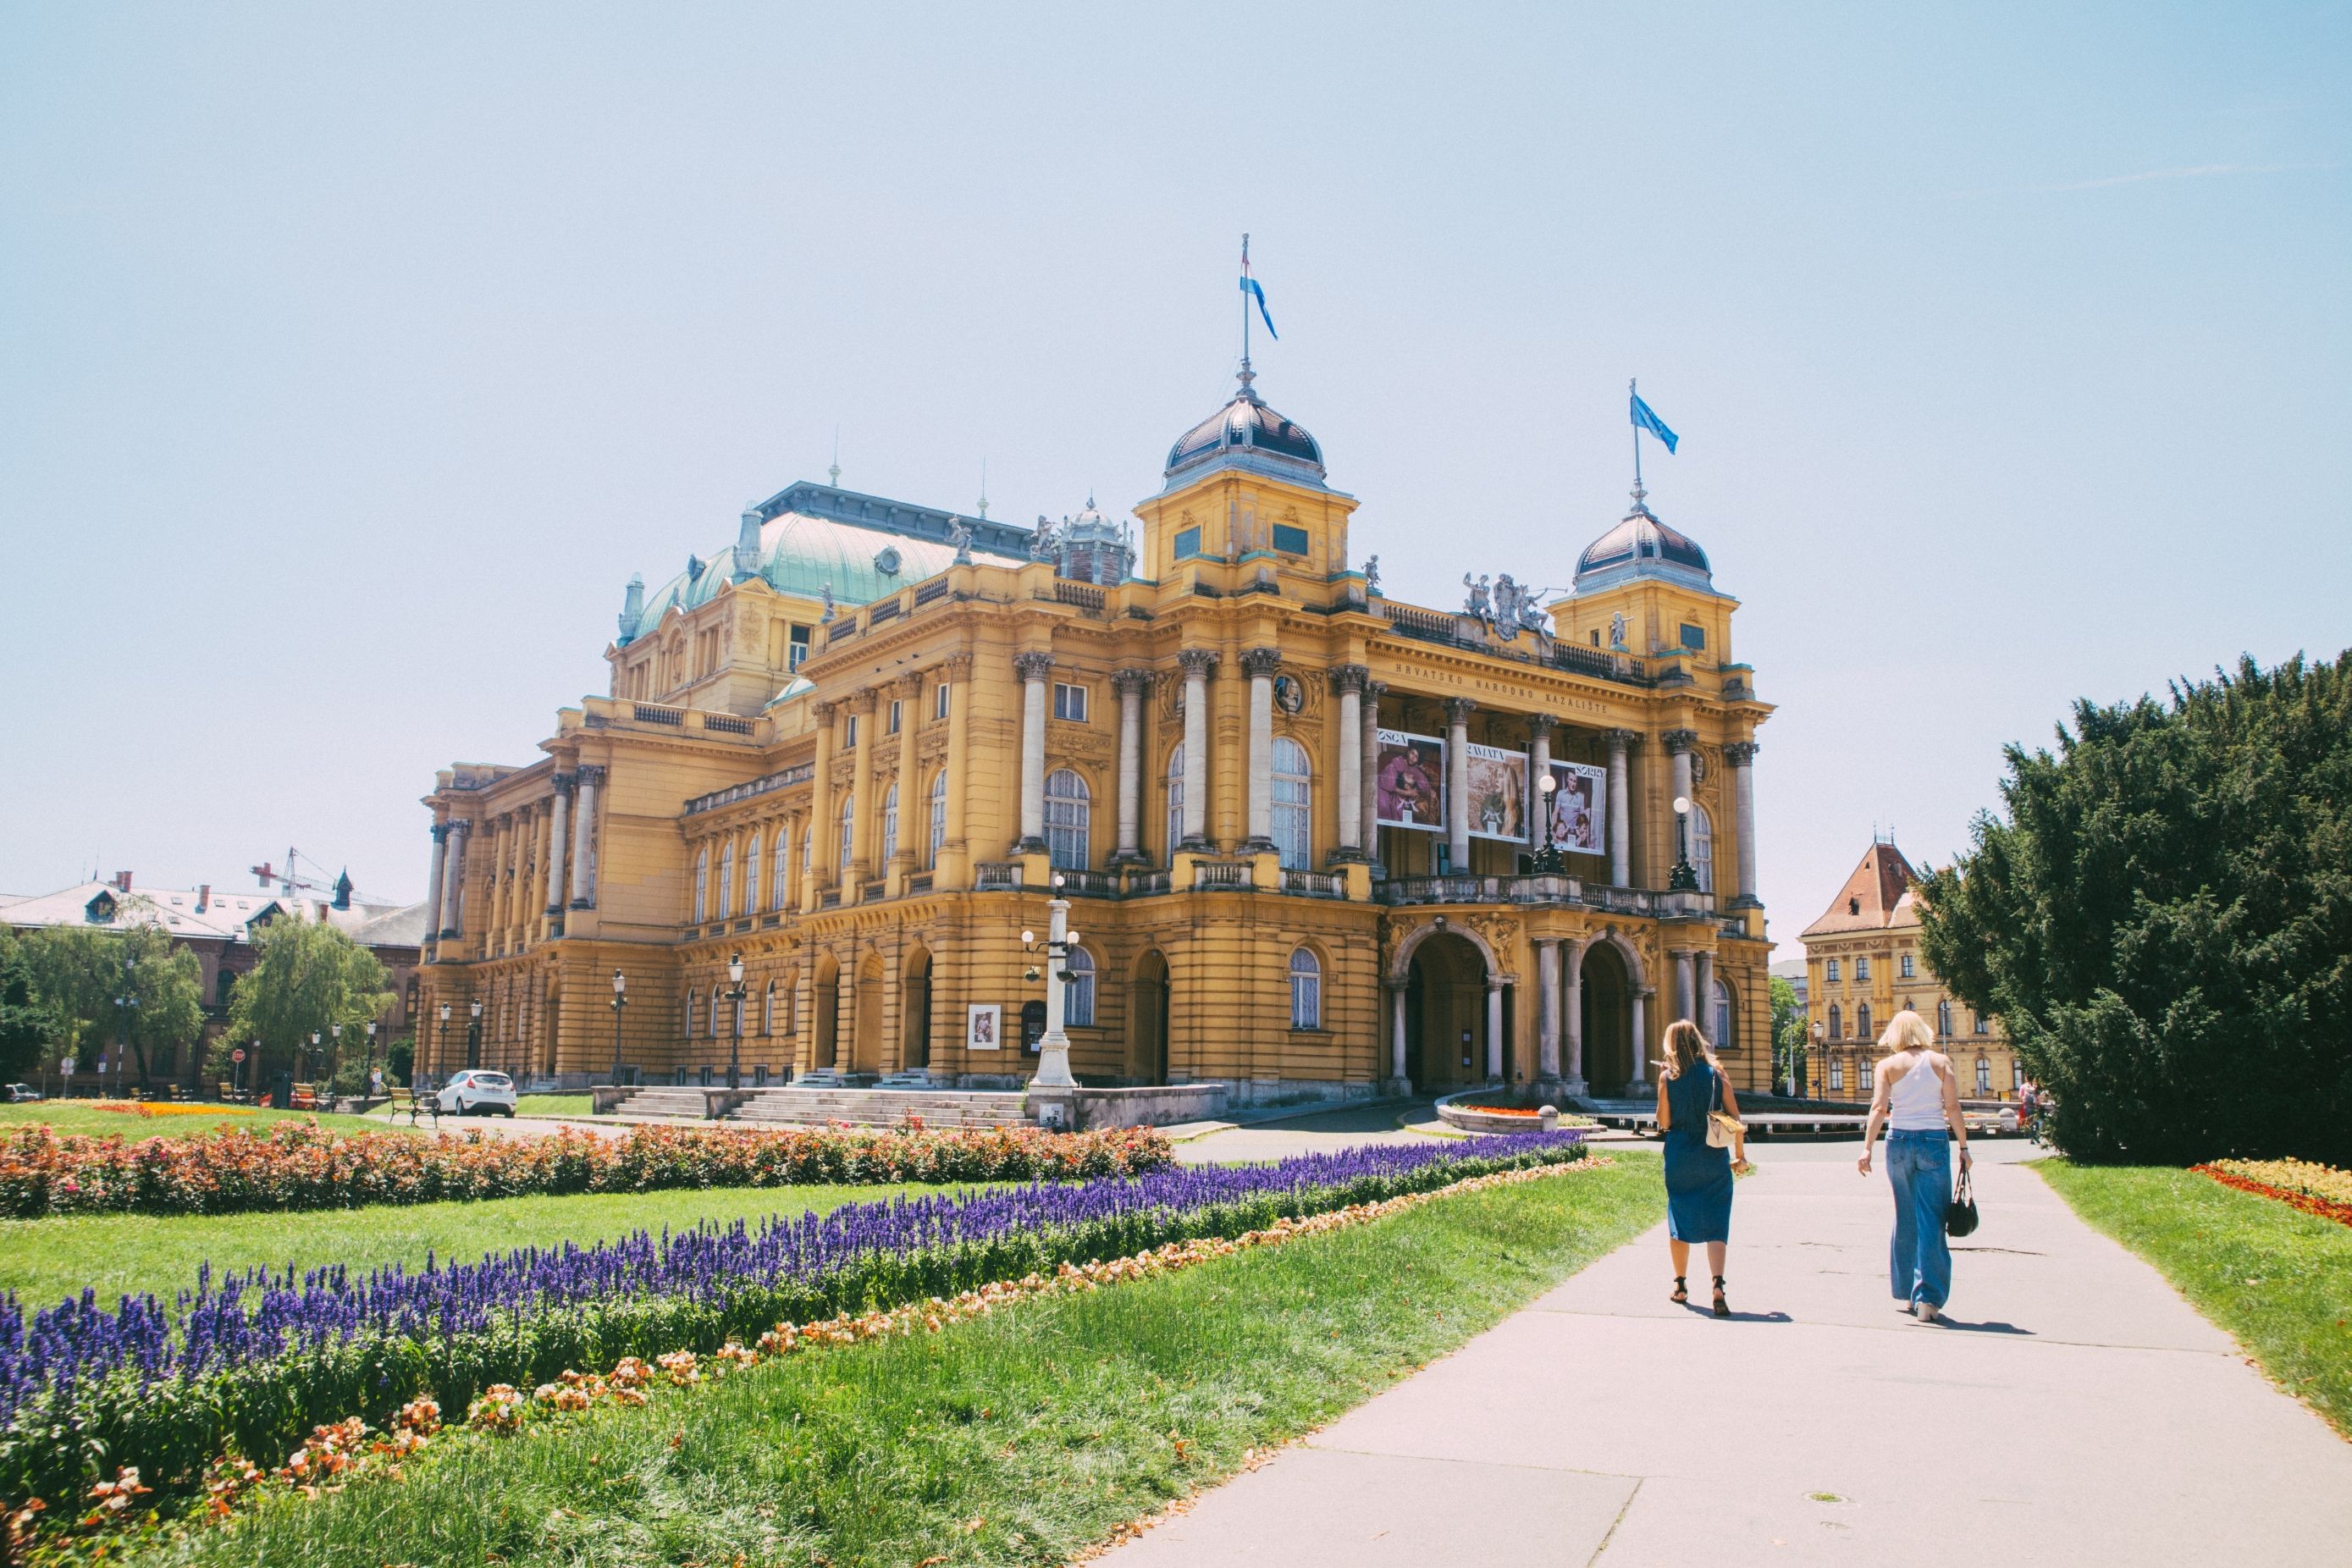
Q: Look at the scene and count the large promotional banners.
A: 3